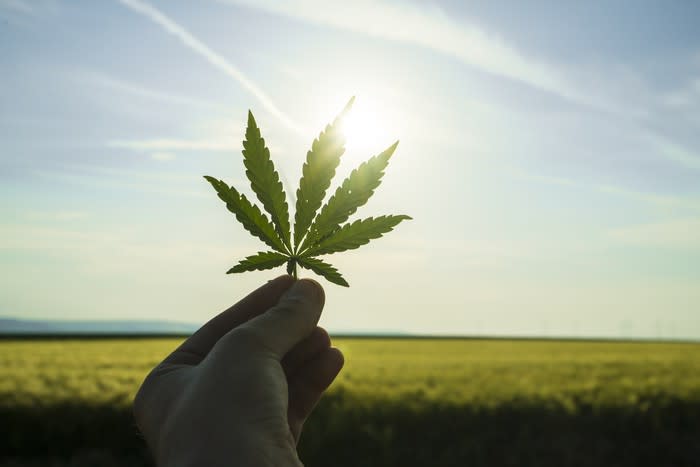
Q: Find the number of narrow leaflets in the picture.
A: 7